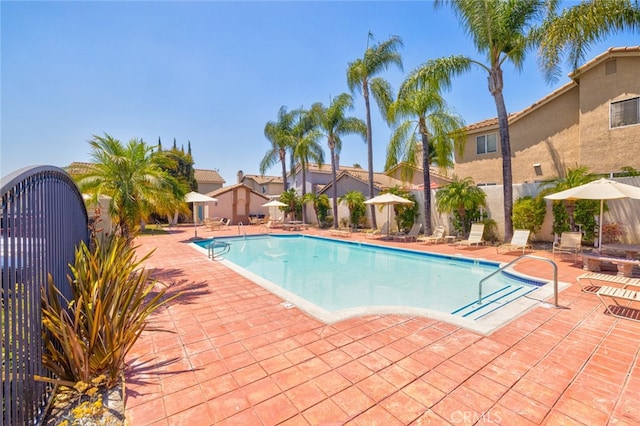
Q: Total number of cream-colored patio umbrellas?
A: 4